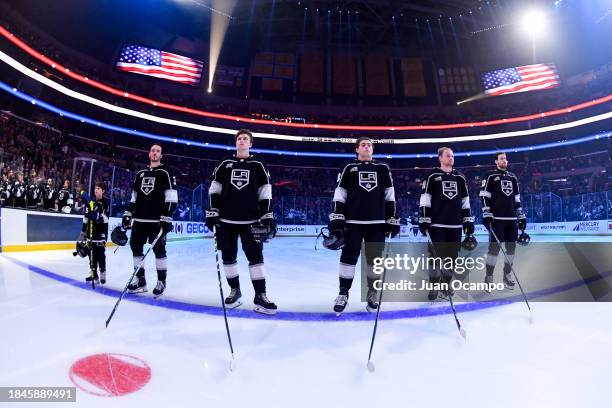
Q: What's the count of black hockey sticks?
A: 5